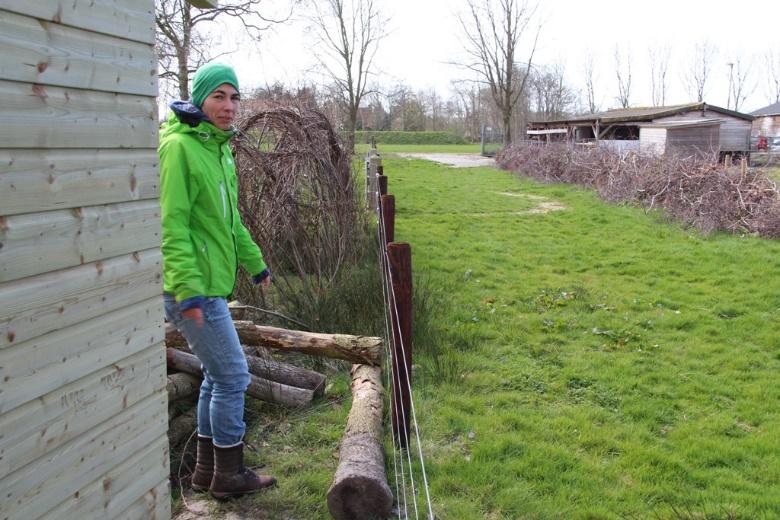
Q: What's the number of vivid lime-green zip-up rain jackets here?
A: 1